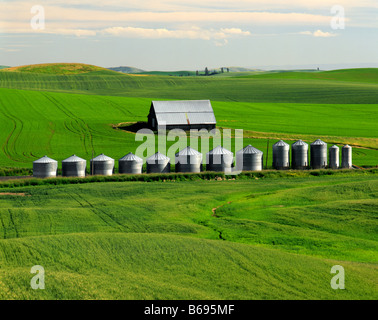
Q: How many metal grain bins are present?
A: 13